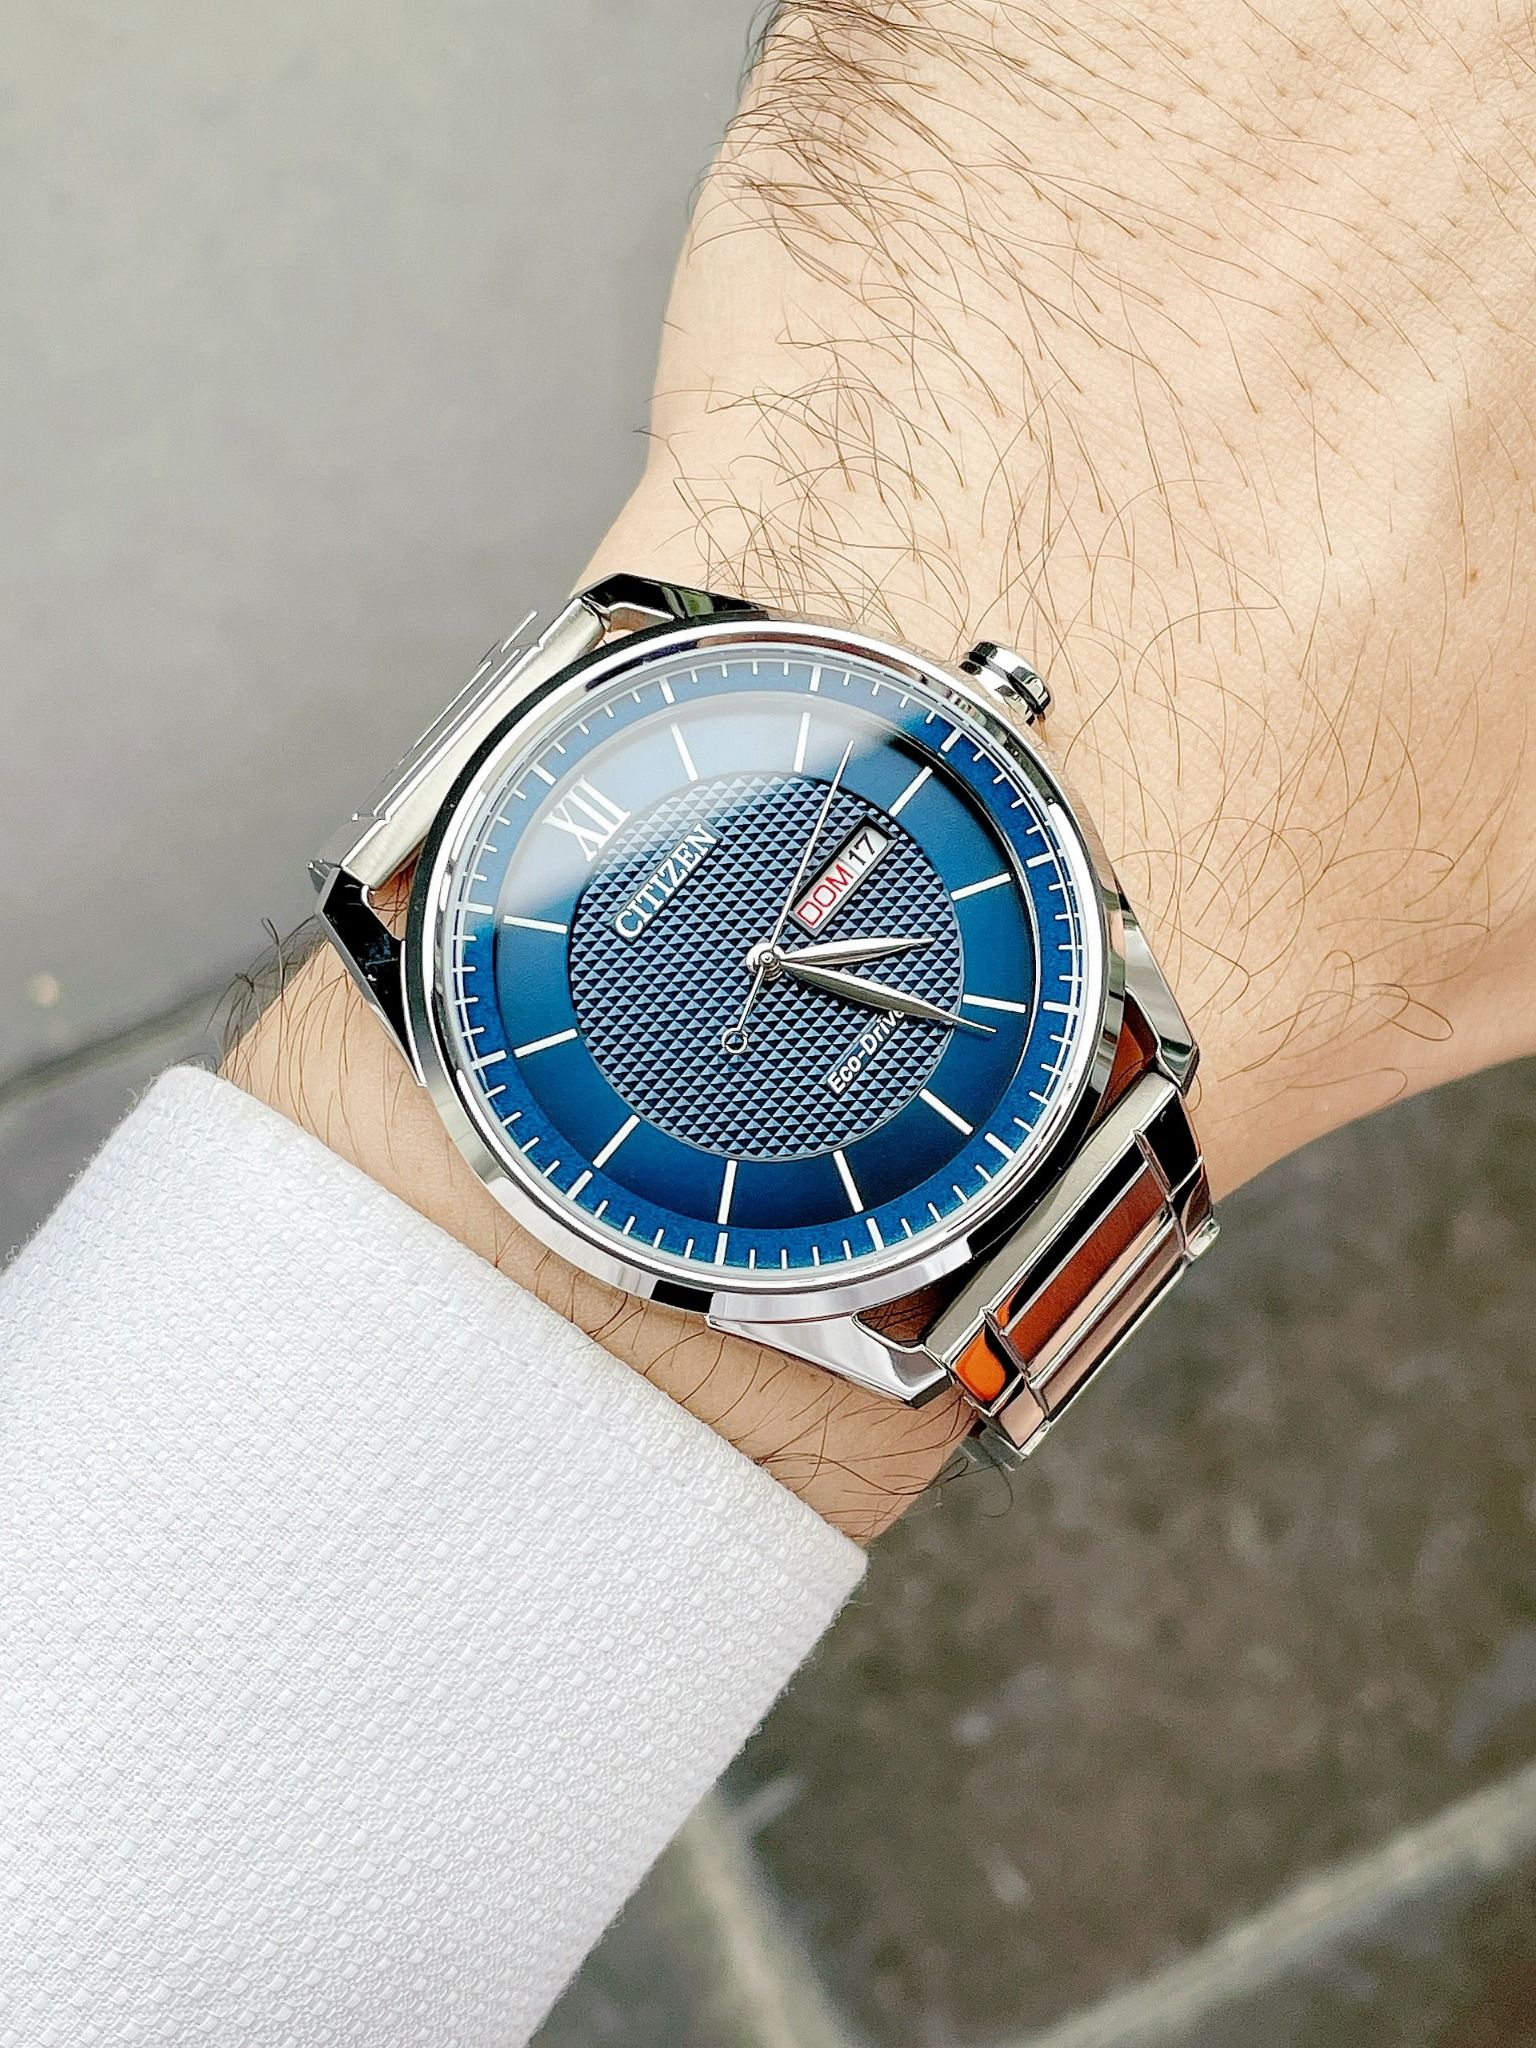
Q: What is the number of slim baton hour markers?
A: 11